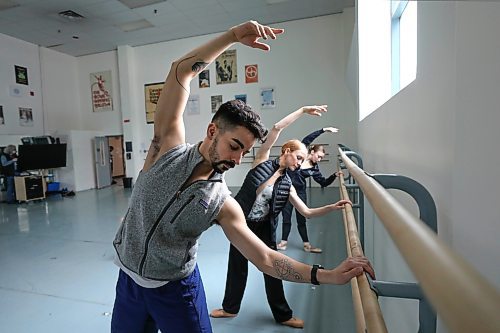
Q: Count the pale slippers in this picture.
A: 4